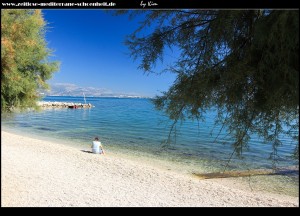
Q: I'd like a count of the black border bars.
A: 2